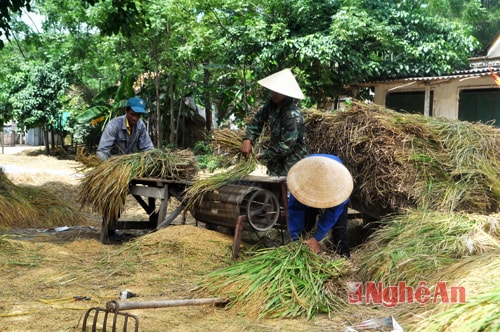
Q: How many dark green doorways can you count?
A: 2